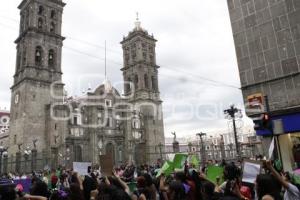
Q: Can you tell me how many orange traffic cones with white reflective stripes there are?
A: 0